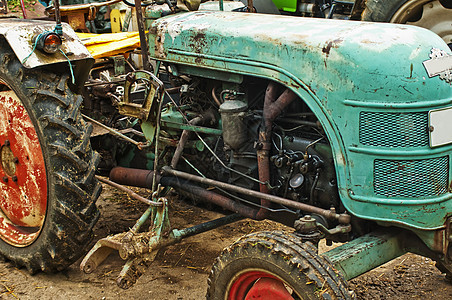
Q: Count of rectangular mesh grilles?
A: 2